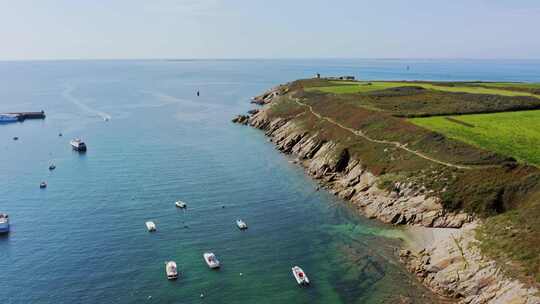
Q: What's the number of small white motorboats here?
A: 6